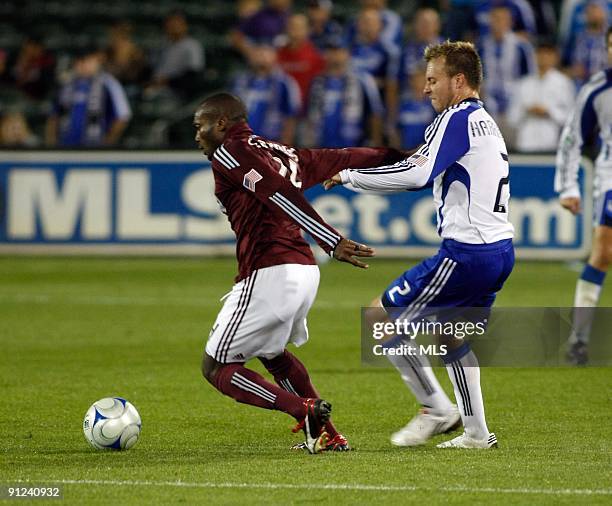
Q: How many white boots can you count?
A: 2